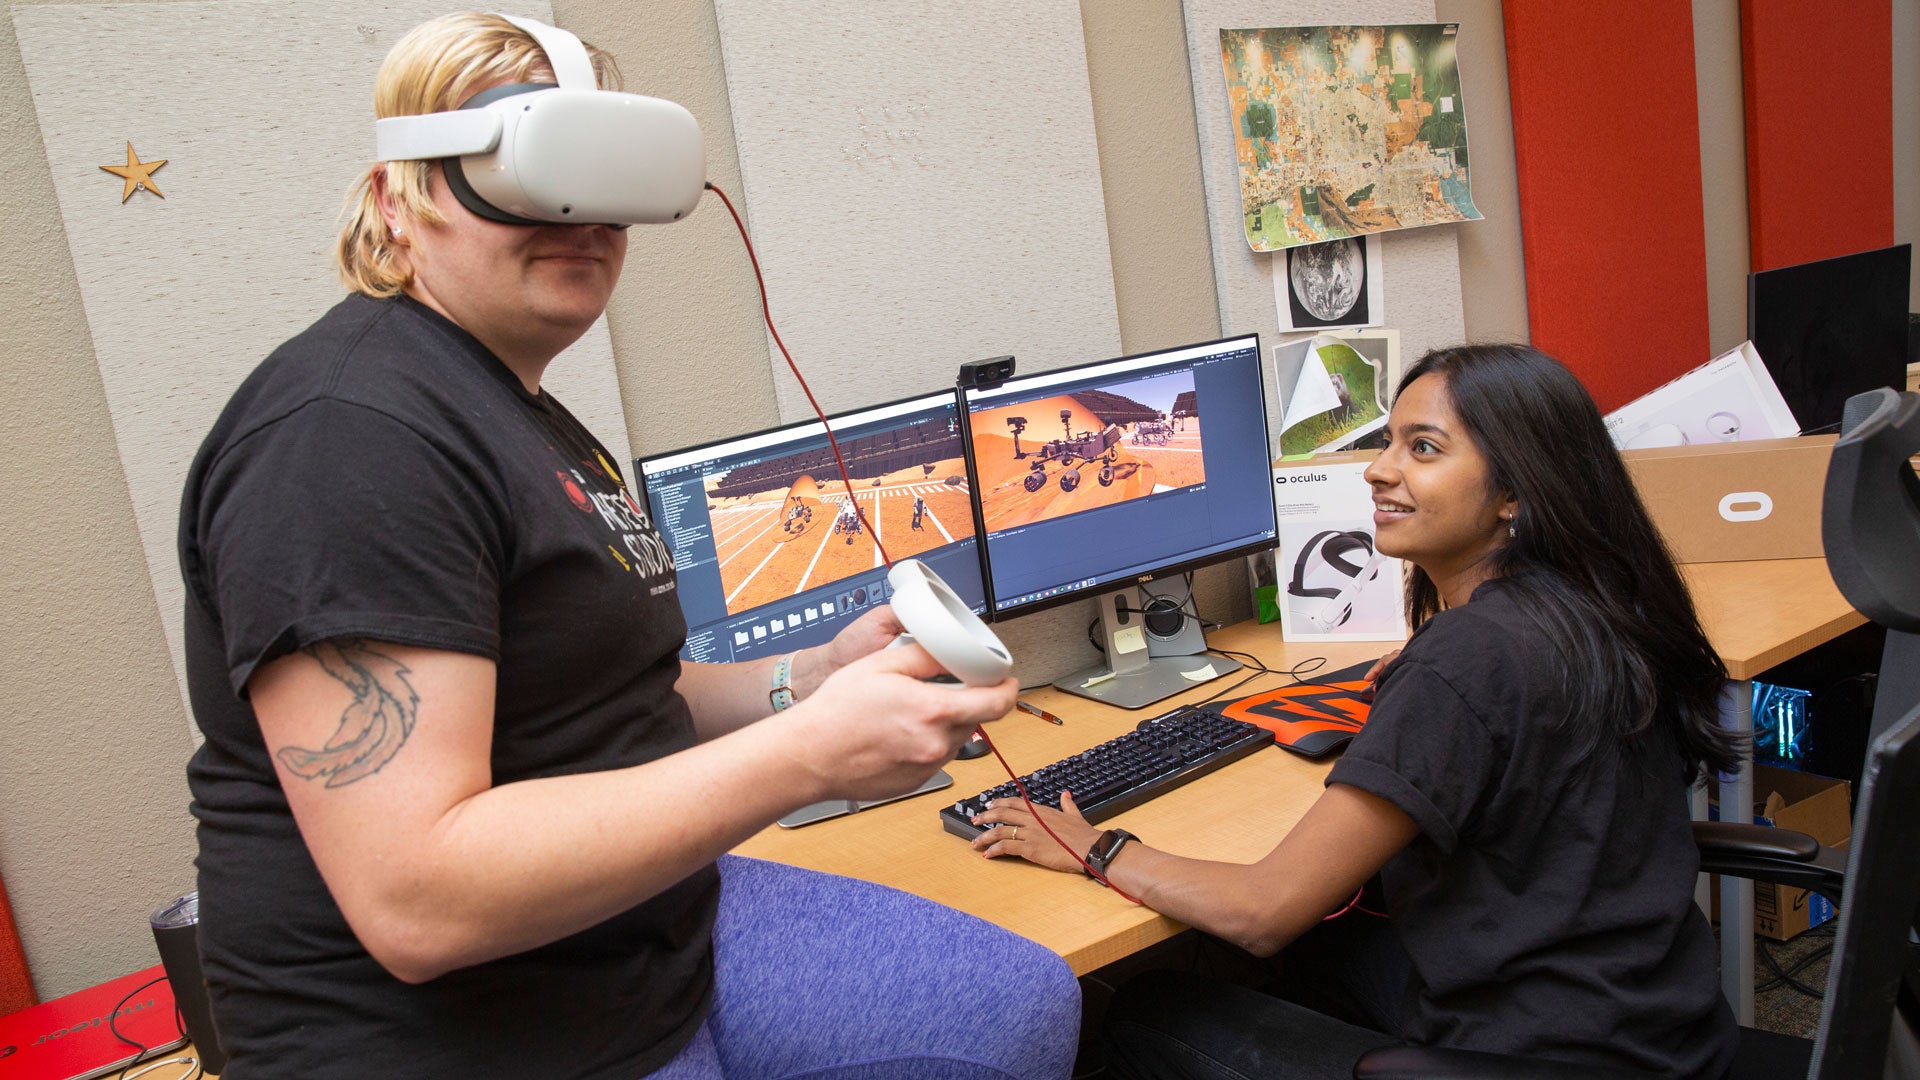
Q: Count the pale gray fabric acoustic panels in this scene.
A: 3